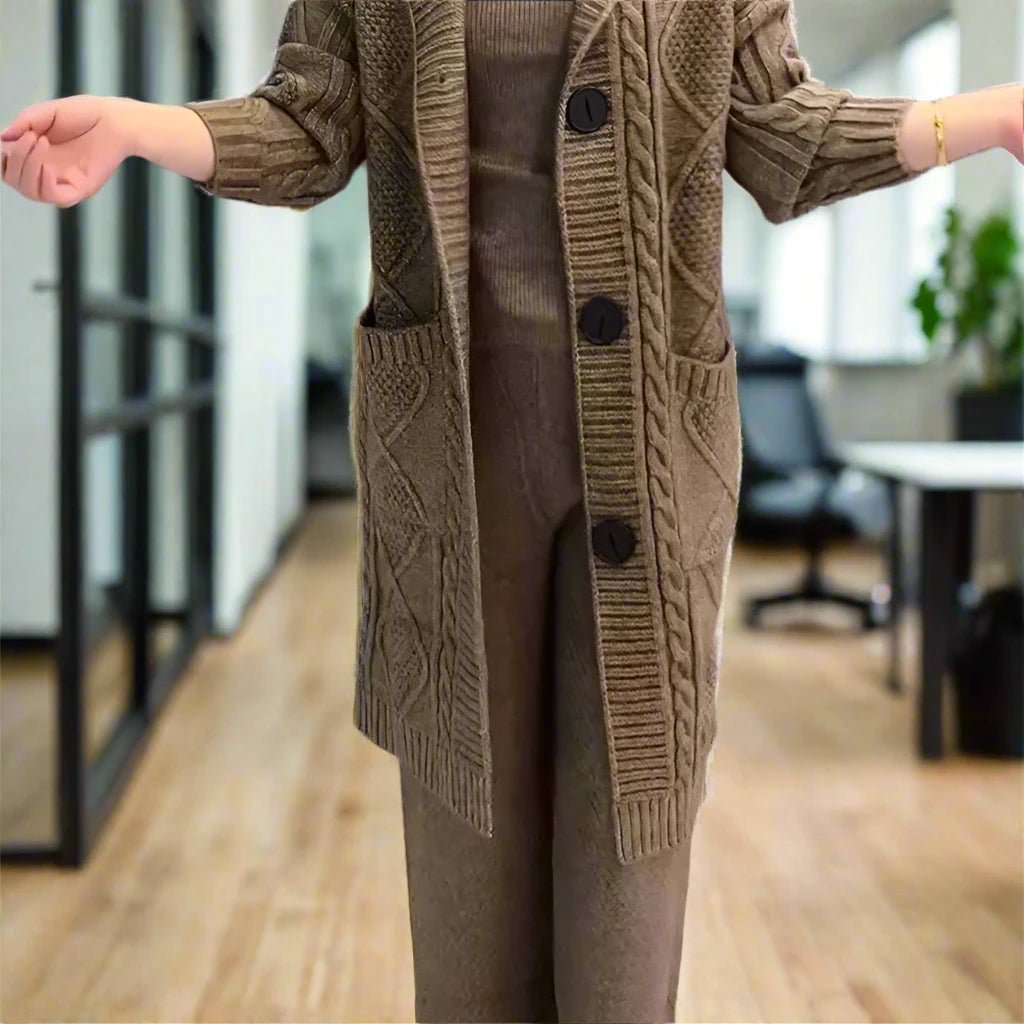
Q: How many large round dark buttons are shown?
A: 3